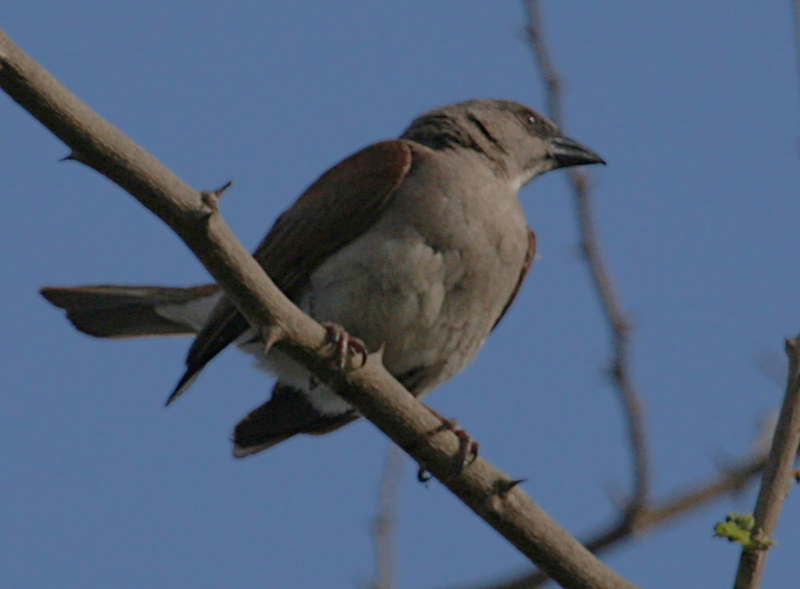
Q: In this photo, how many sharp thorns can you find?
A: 5